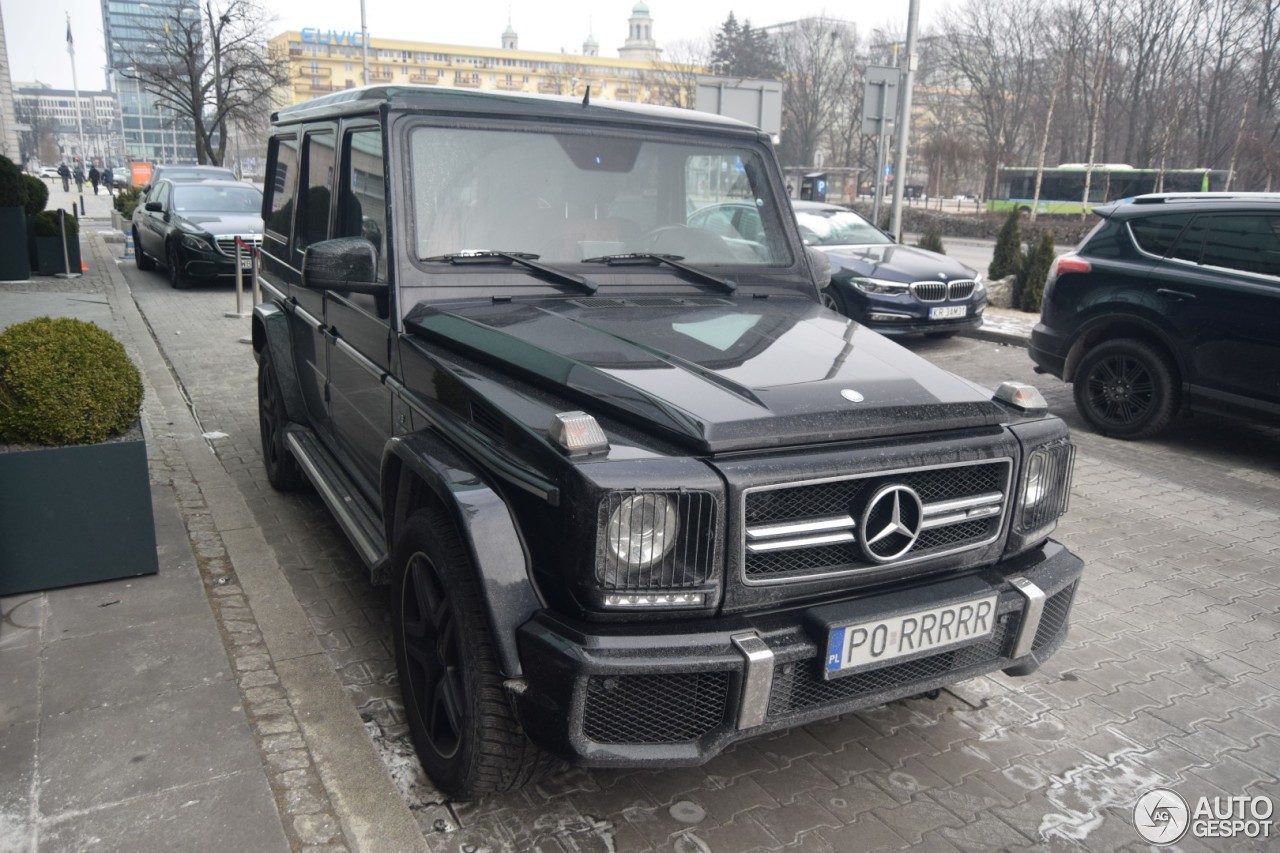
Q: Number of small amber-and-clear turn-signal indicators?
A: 2